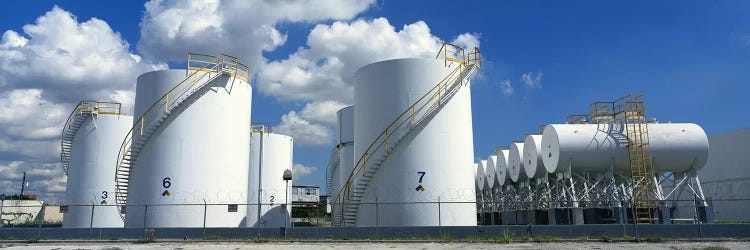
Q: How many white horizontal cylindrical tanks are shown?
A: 7